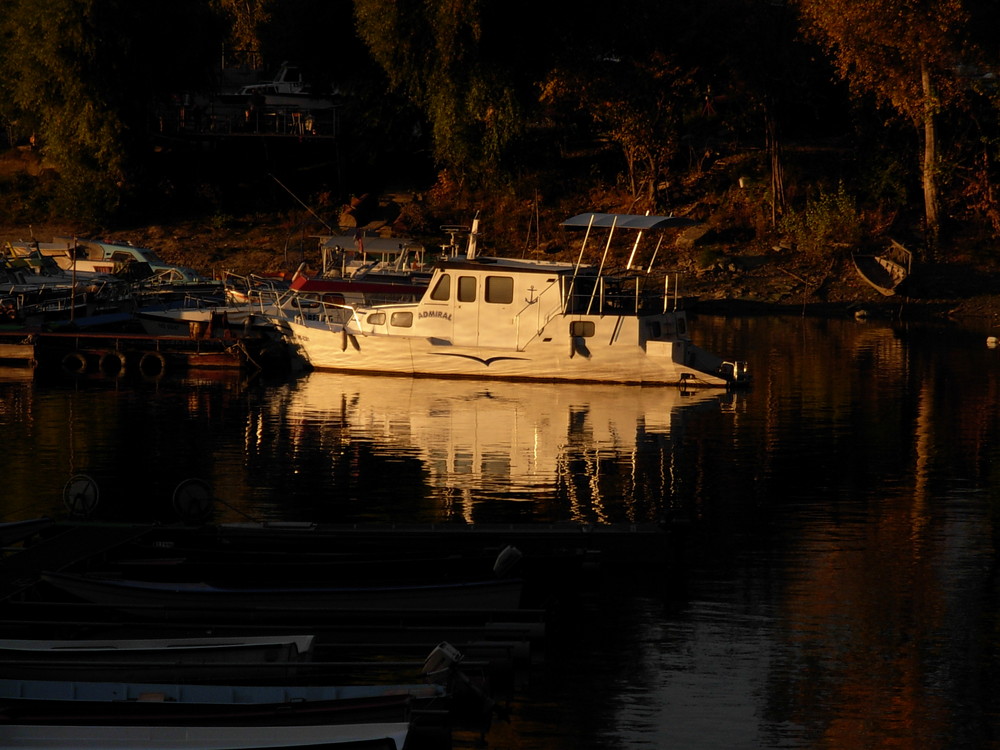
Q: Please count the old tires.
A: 3